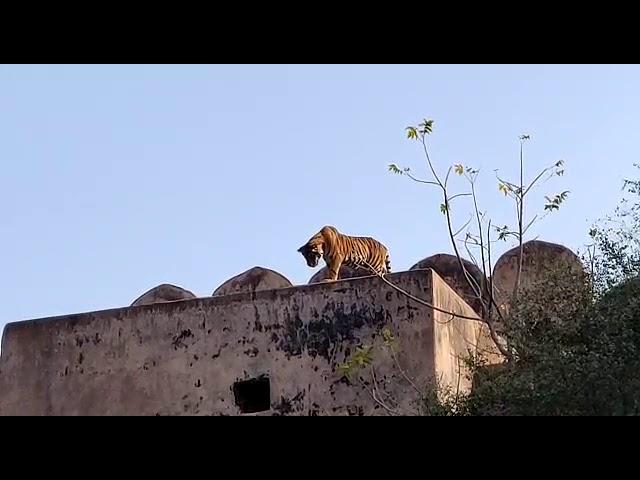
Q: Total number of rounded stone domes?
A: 5